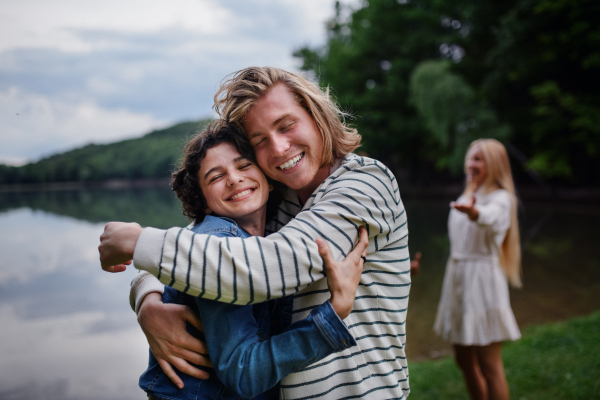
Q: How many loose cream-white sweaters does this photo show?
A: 1